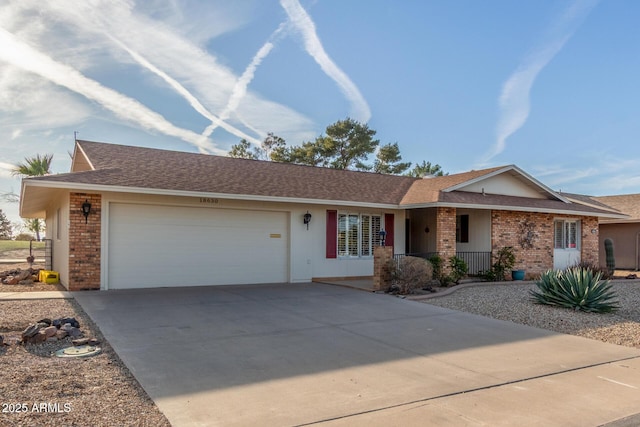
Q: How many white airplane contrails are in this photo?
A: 5